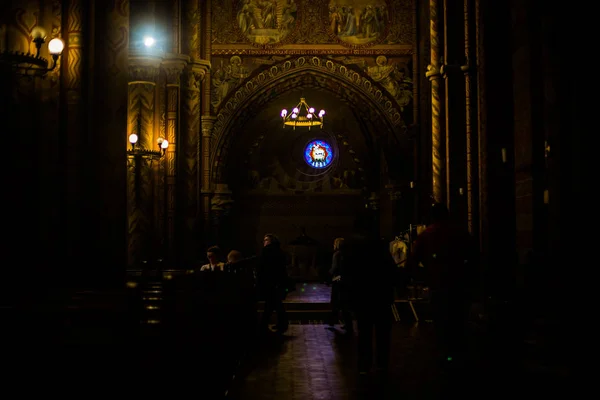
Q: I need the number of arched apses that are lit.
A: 1